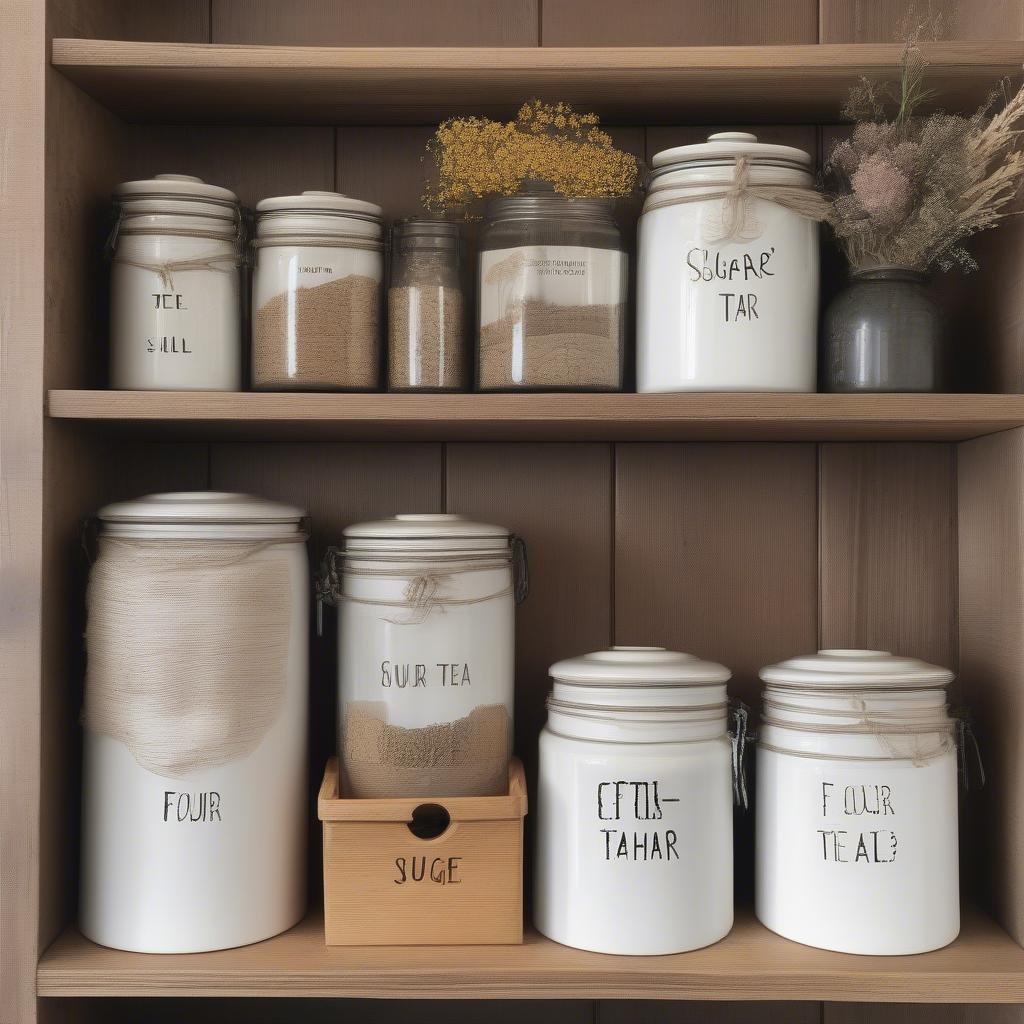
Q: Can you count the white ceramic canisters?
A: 5